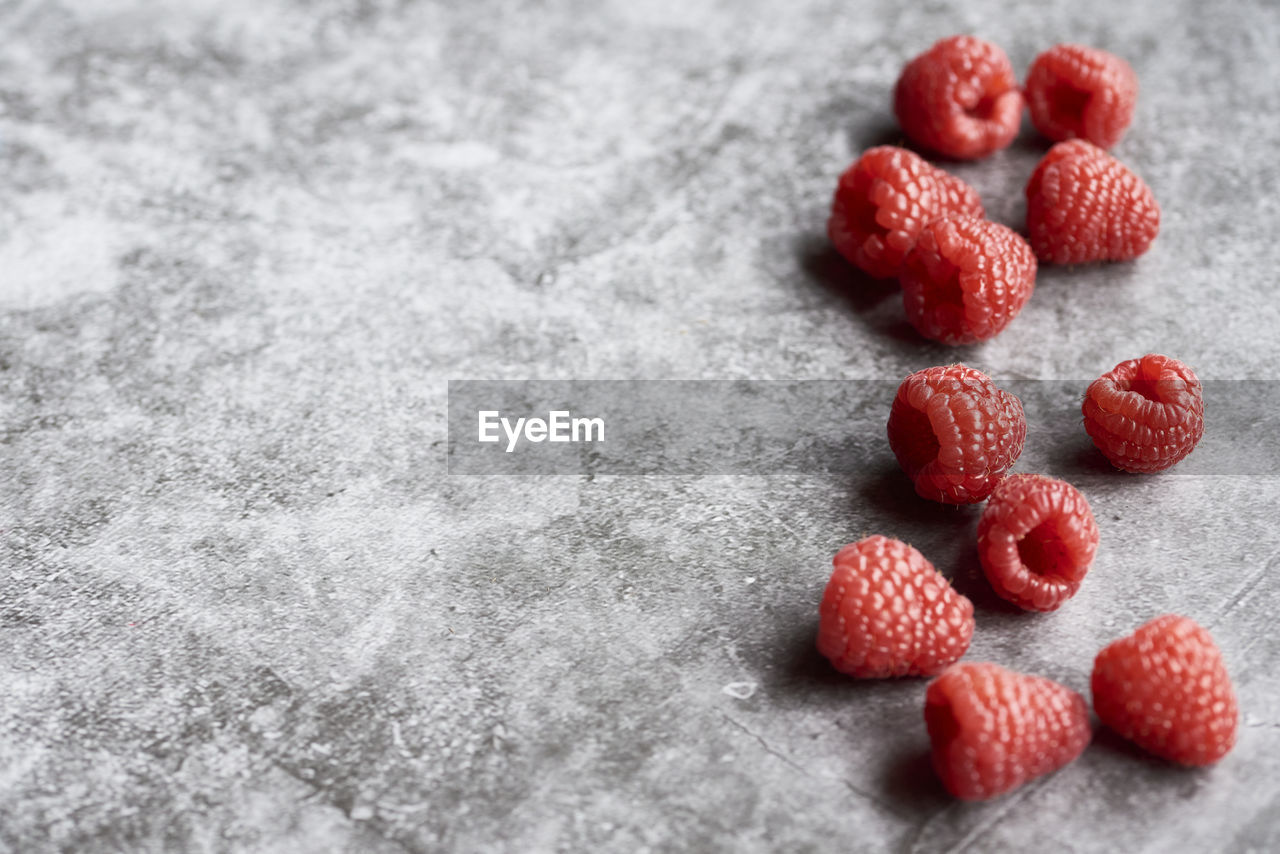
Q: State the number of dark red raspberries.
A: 11